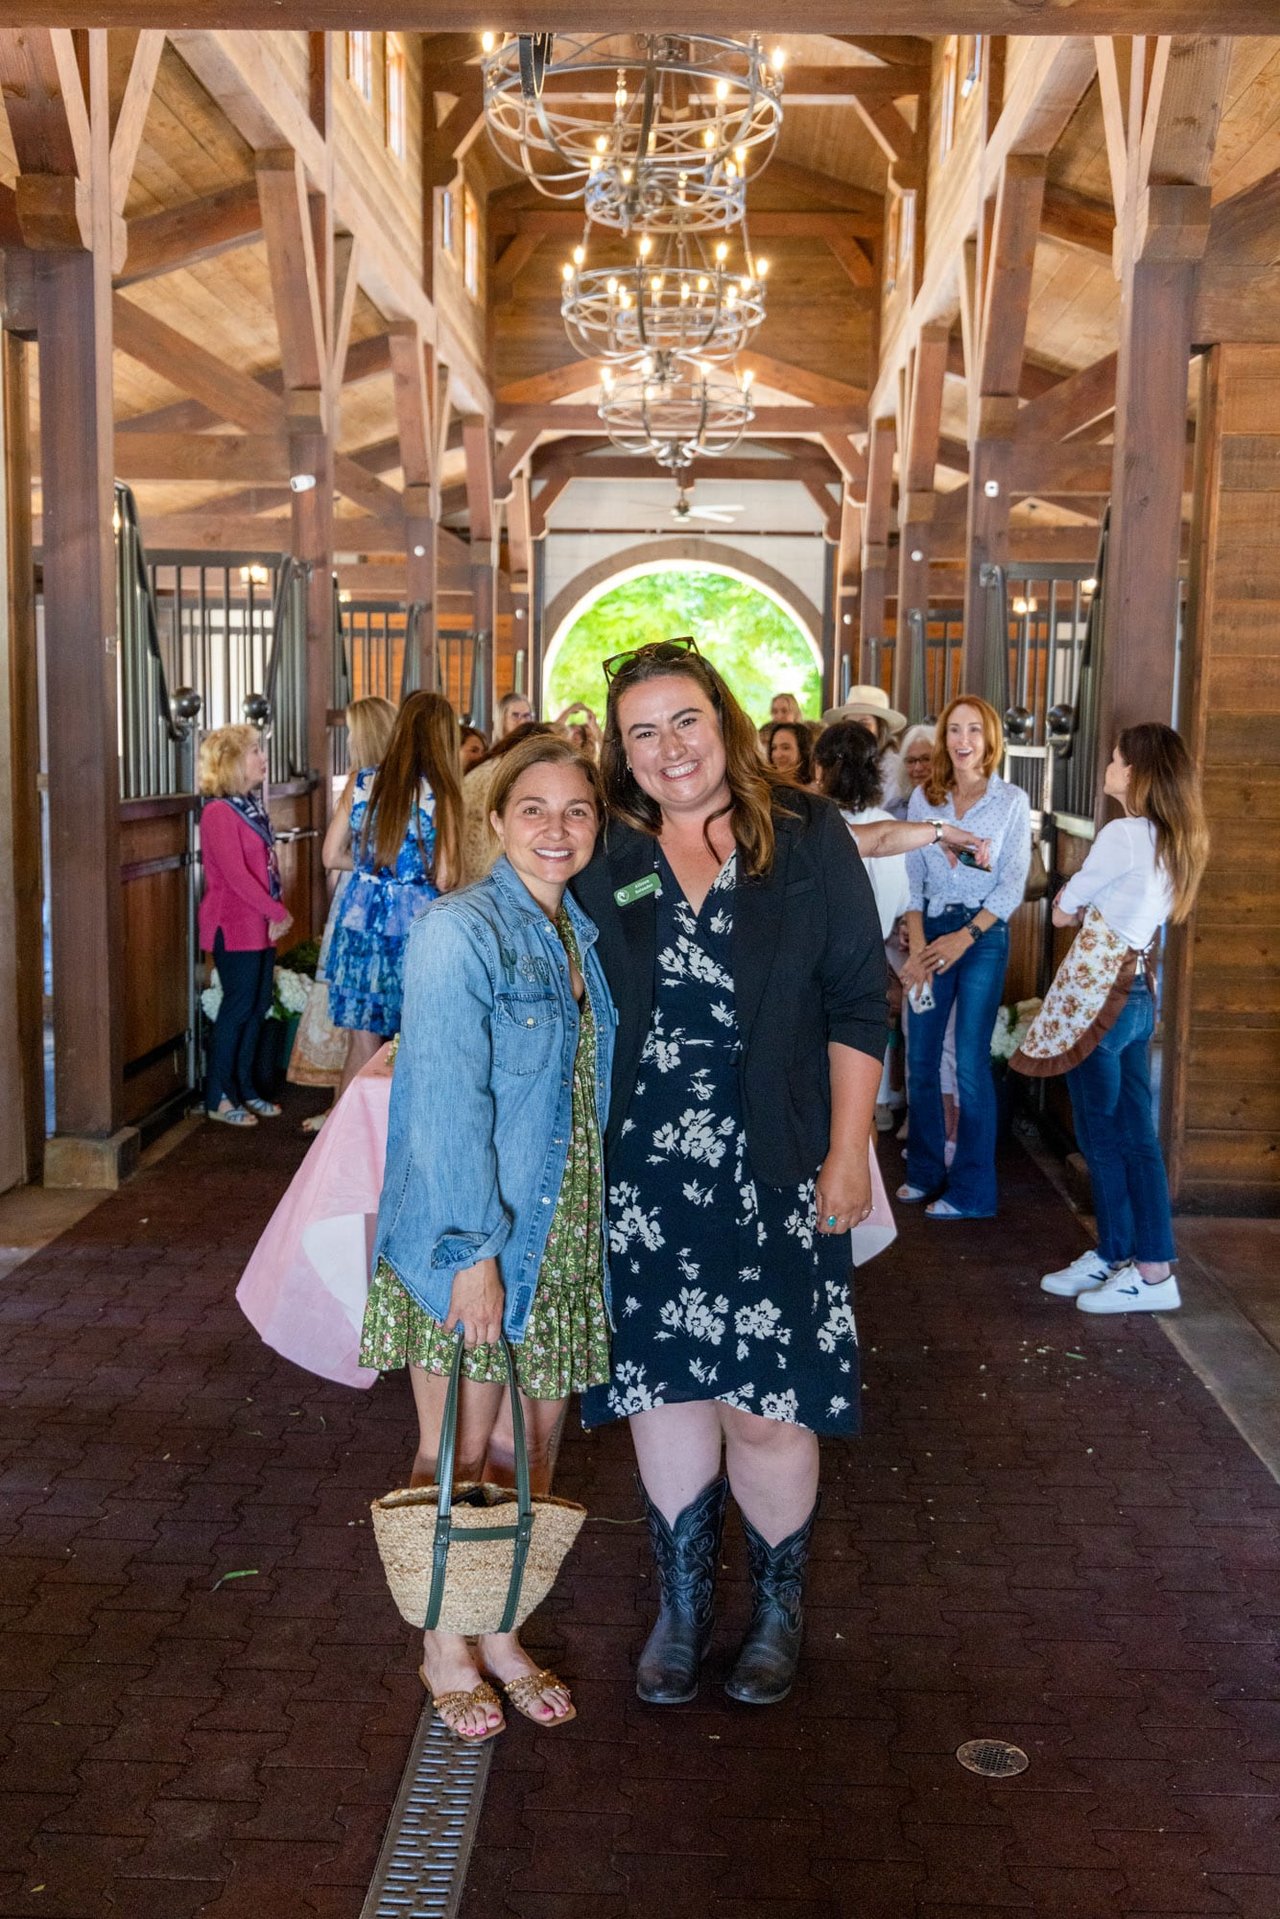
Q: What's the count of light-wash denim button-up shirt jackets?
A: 1